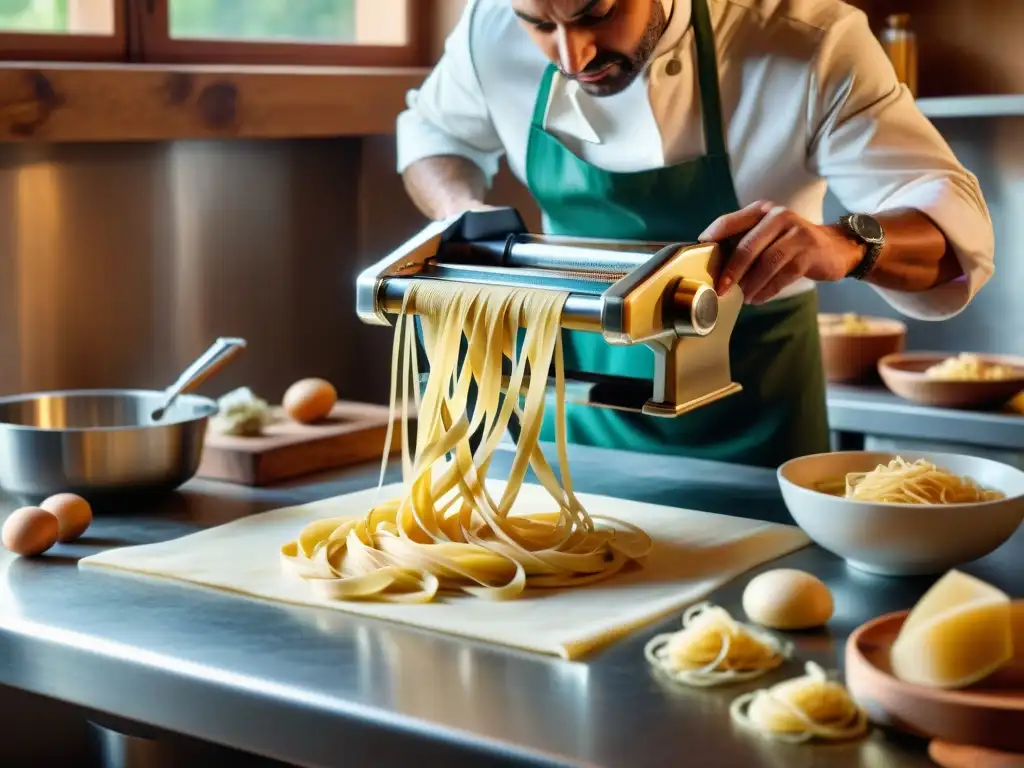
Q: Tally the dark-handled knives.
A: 0